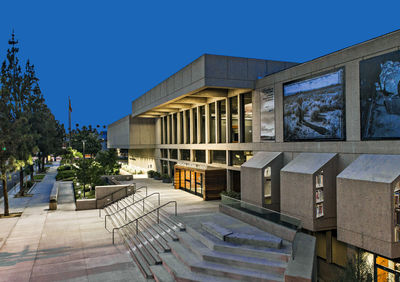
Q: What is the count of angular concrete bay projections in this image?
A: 3